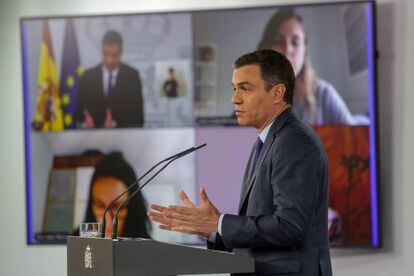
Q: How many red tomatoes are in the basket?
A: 0